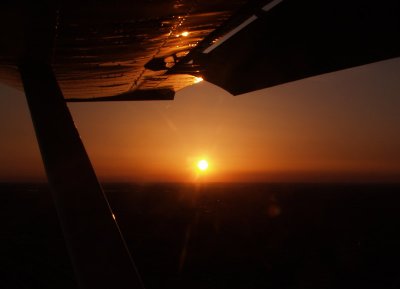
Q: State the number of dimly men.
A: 0